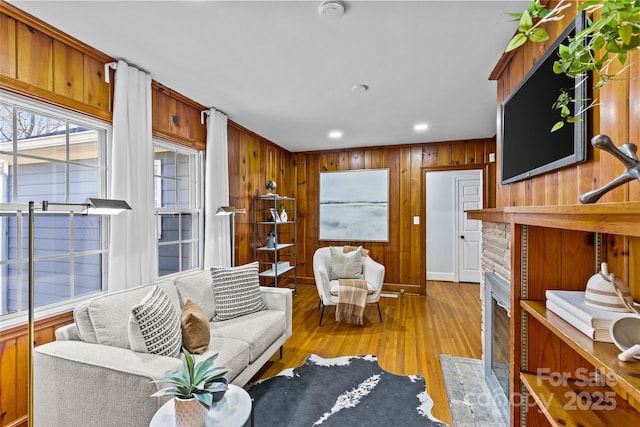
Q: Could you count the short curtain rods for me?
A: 2